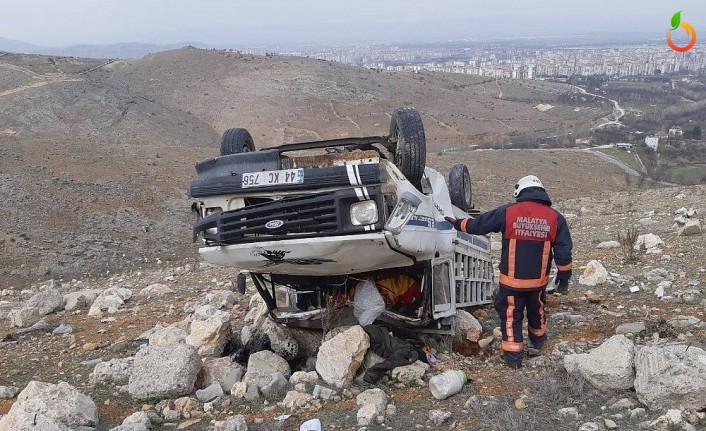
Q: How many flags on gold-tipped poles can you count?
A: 0